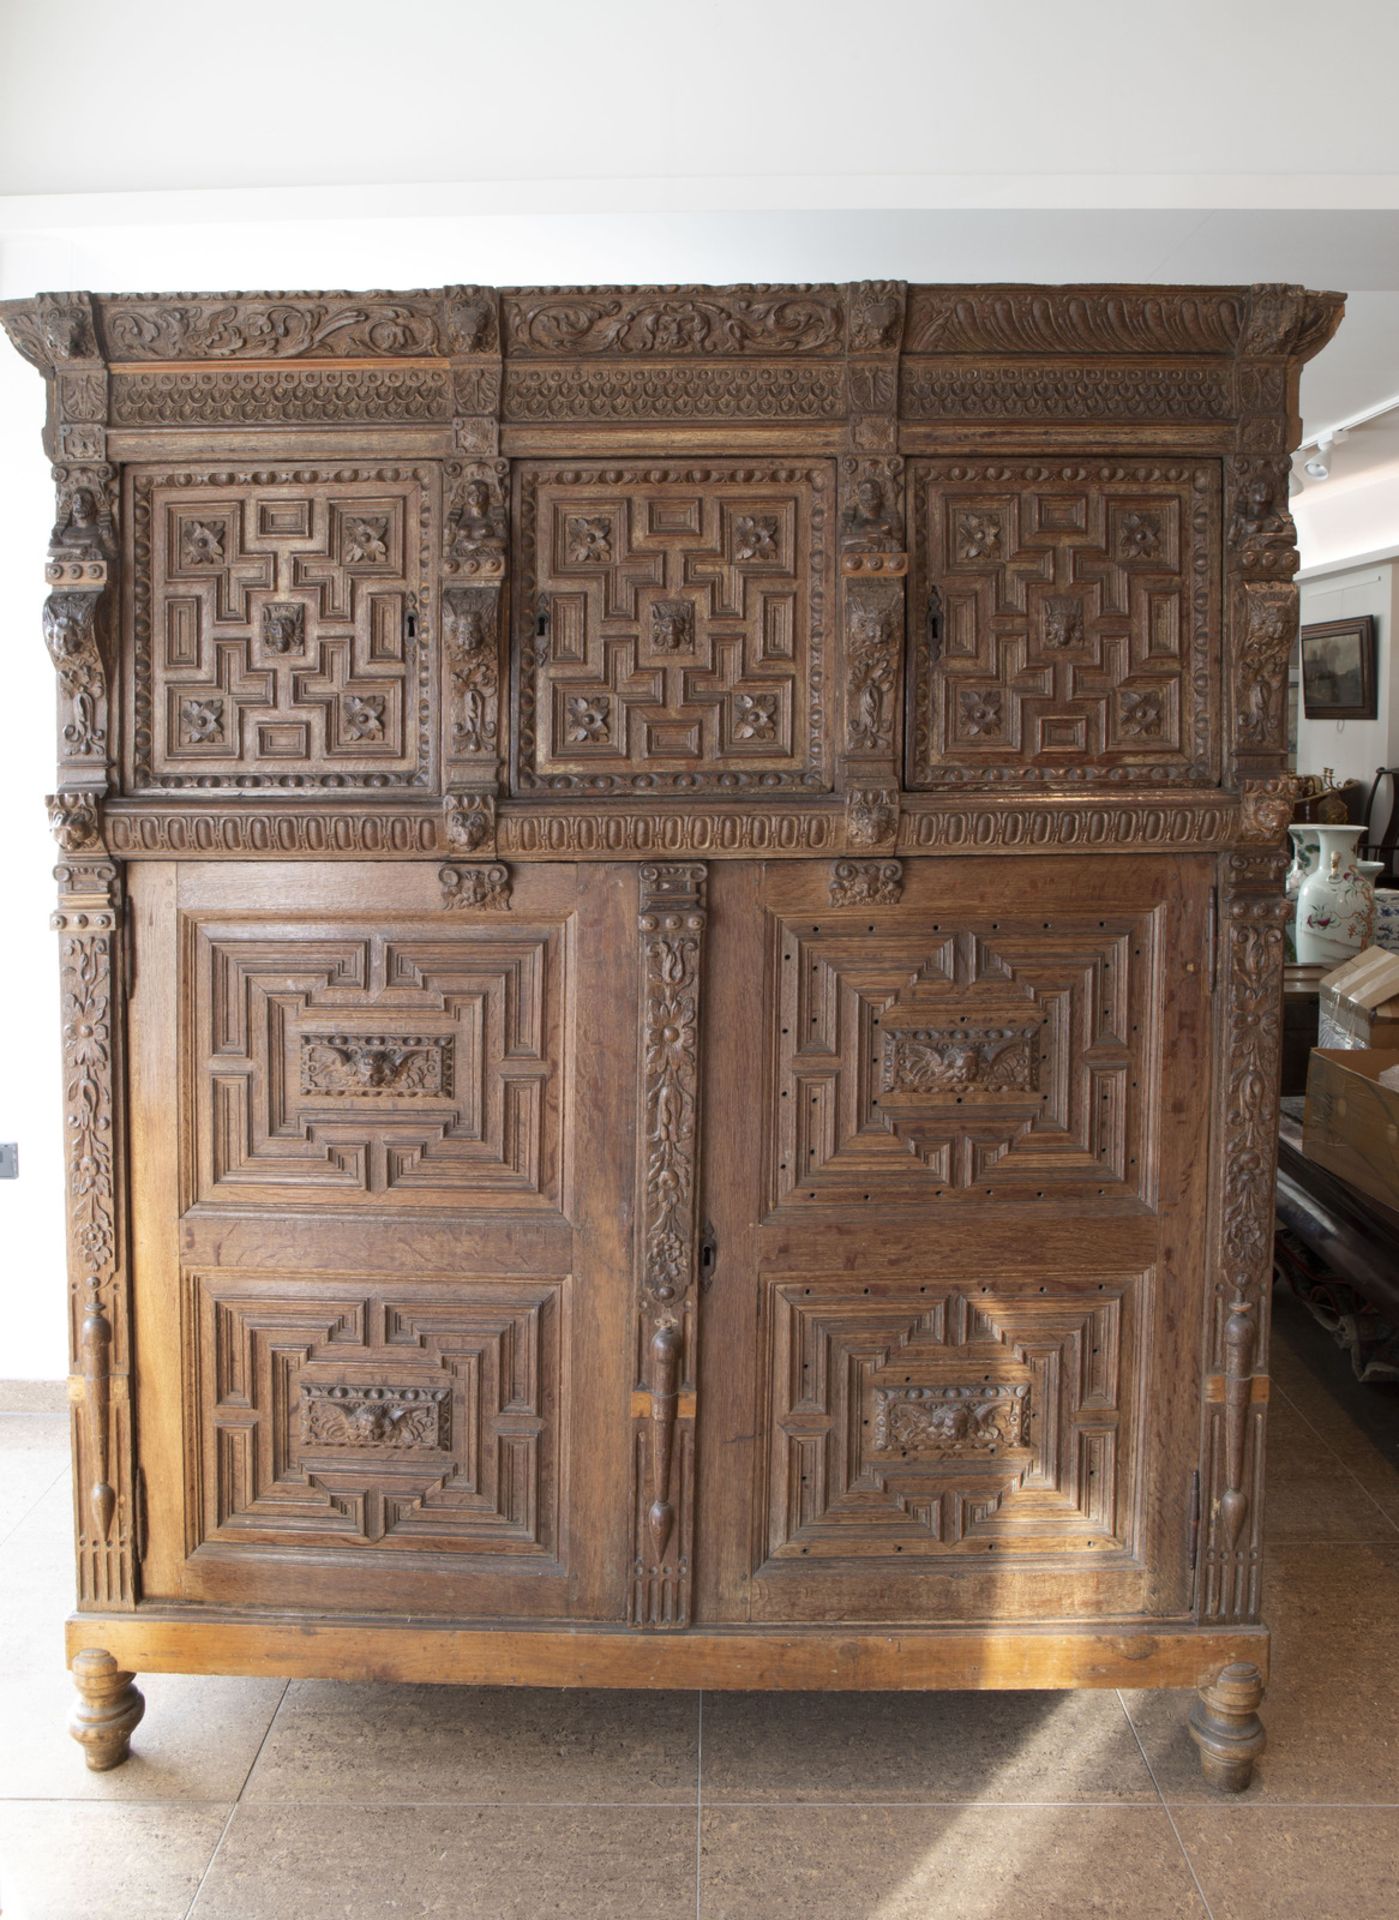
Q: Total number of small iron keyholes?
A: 4